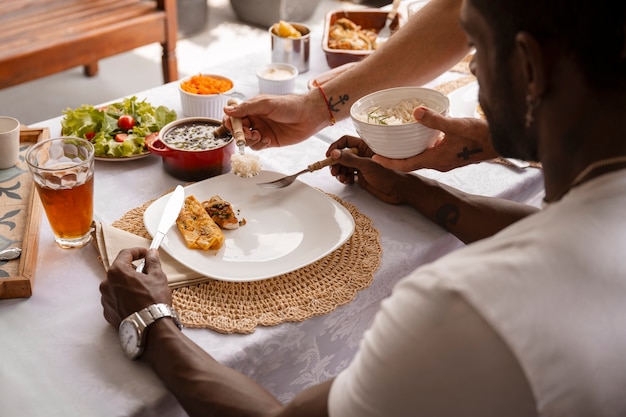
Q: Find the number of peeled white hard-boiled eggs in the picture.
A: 0